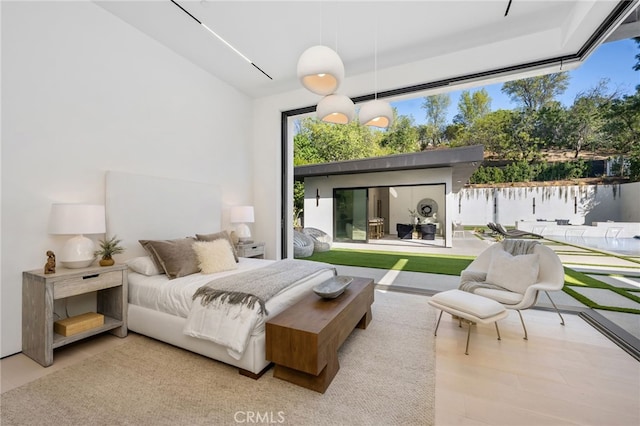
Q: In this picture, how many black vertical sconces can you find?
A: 5